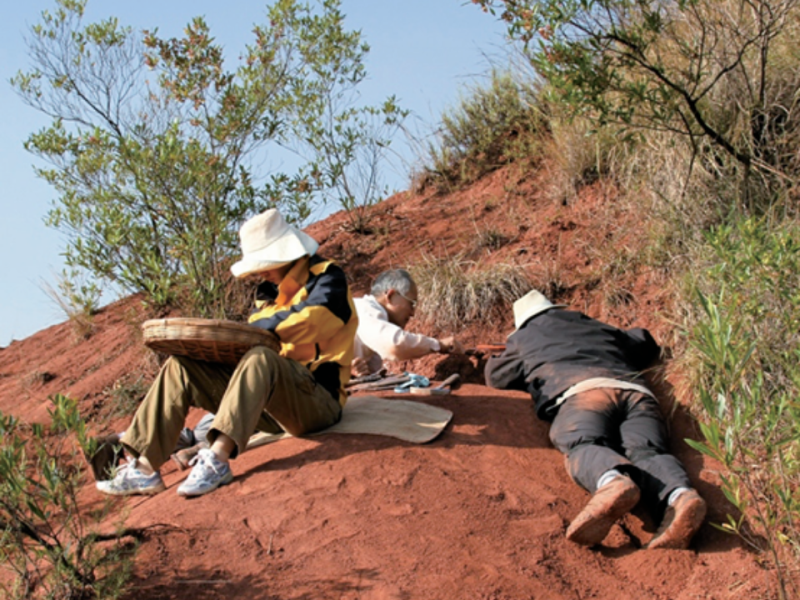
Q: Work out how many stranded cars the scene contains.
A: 0